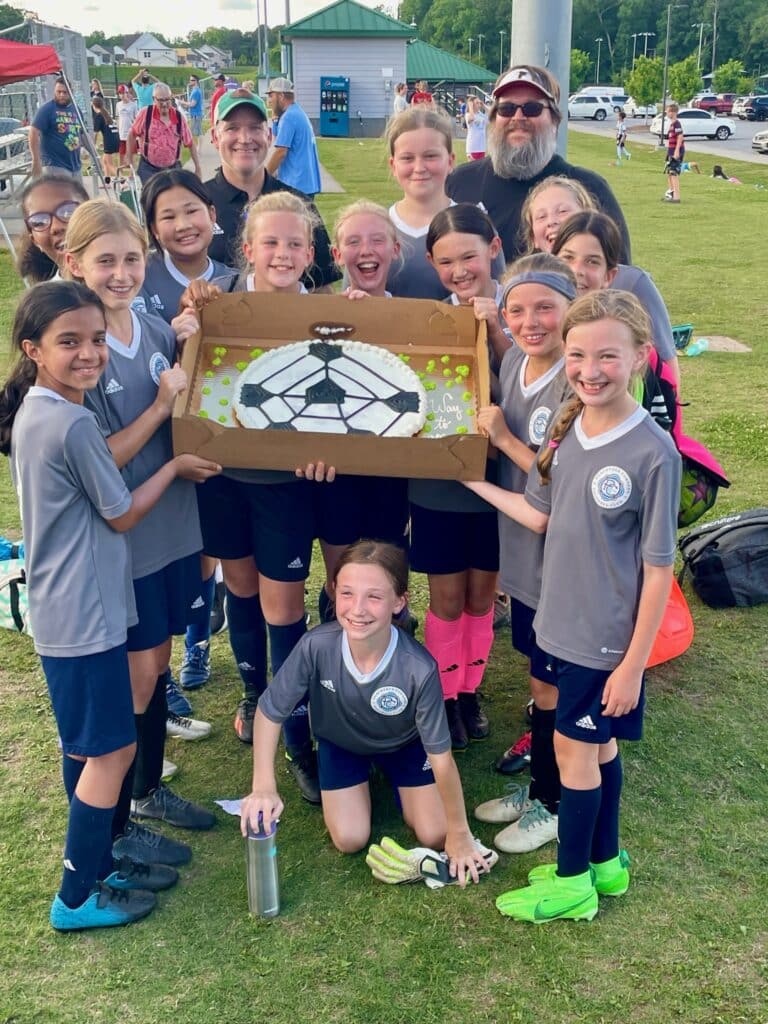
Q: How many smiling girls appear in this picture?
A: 13